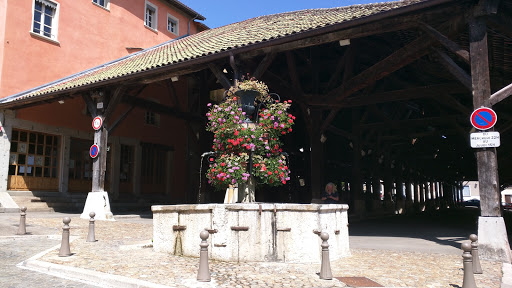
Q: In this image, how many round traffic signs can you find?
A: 3